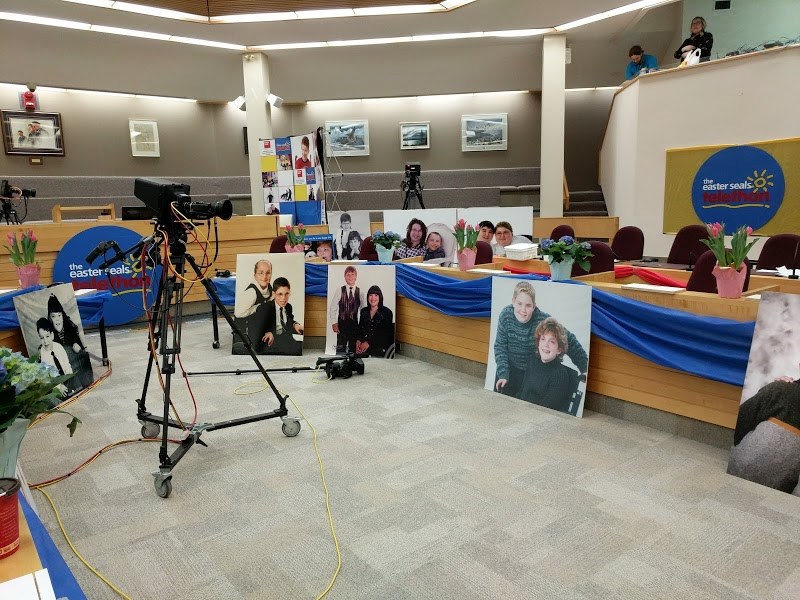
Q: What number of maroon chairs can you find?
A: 9